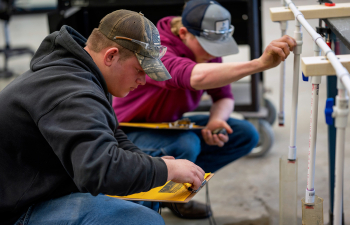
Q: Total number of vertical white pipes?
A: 4